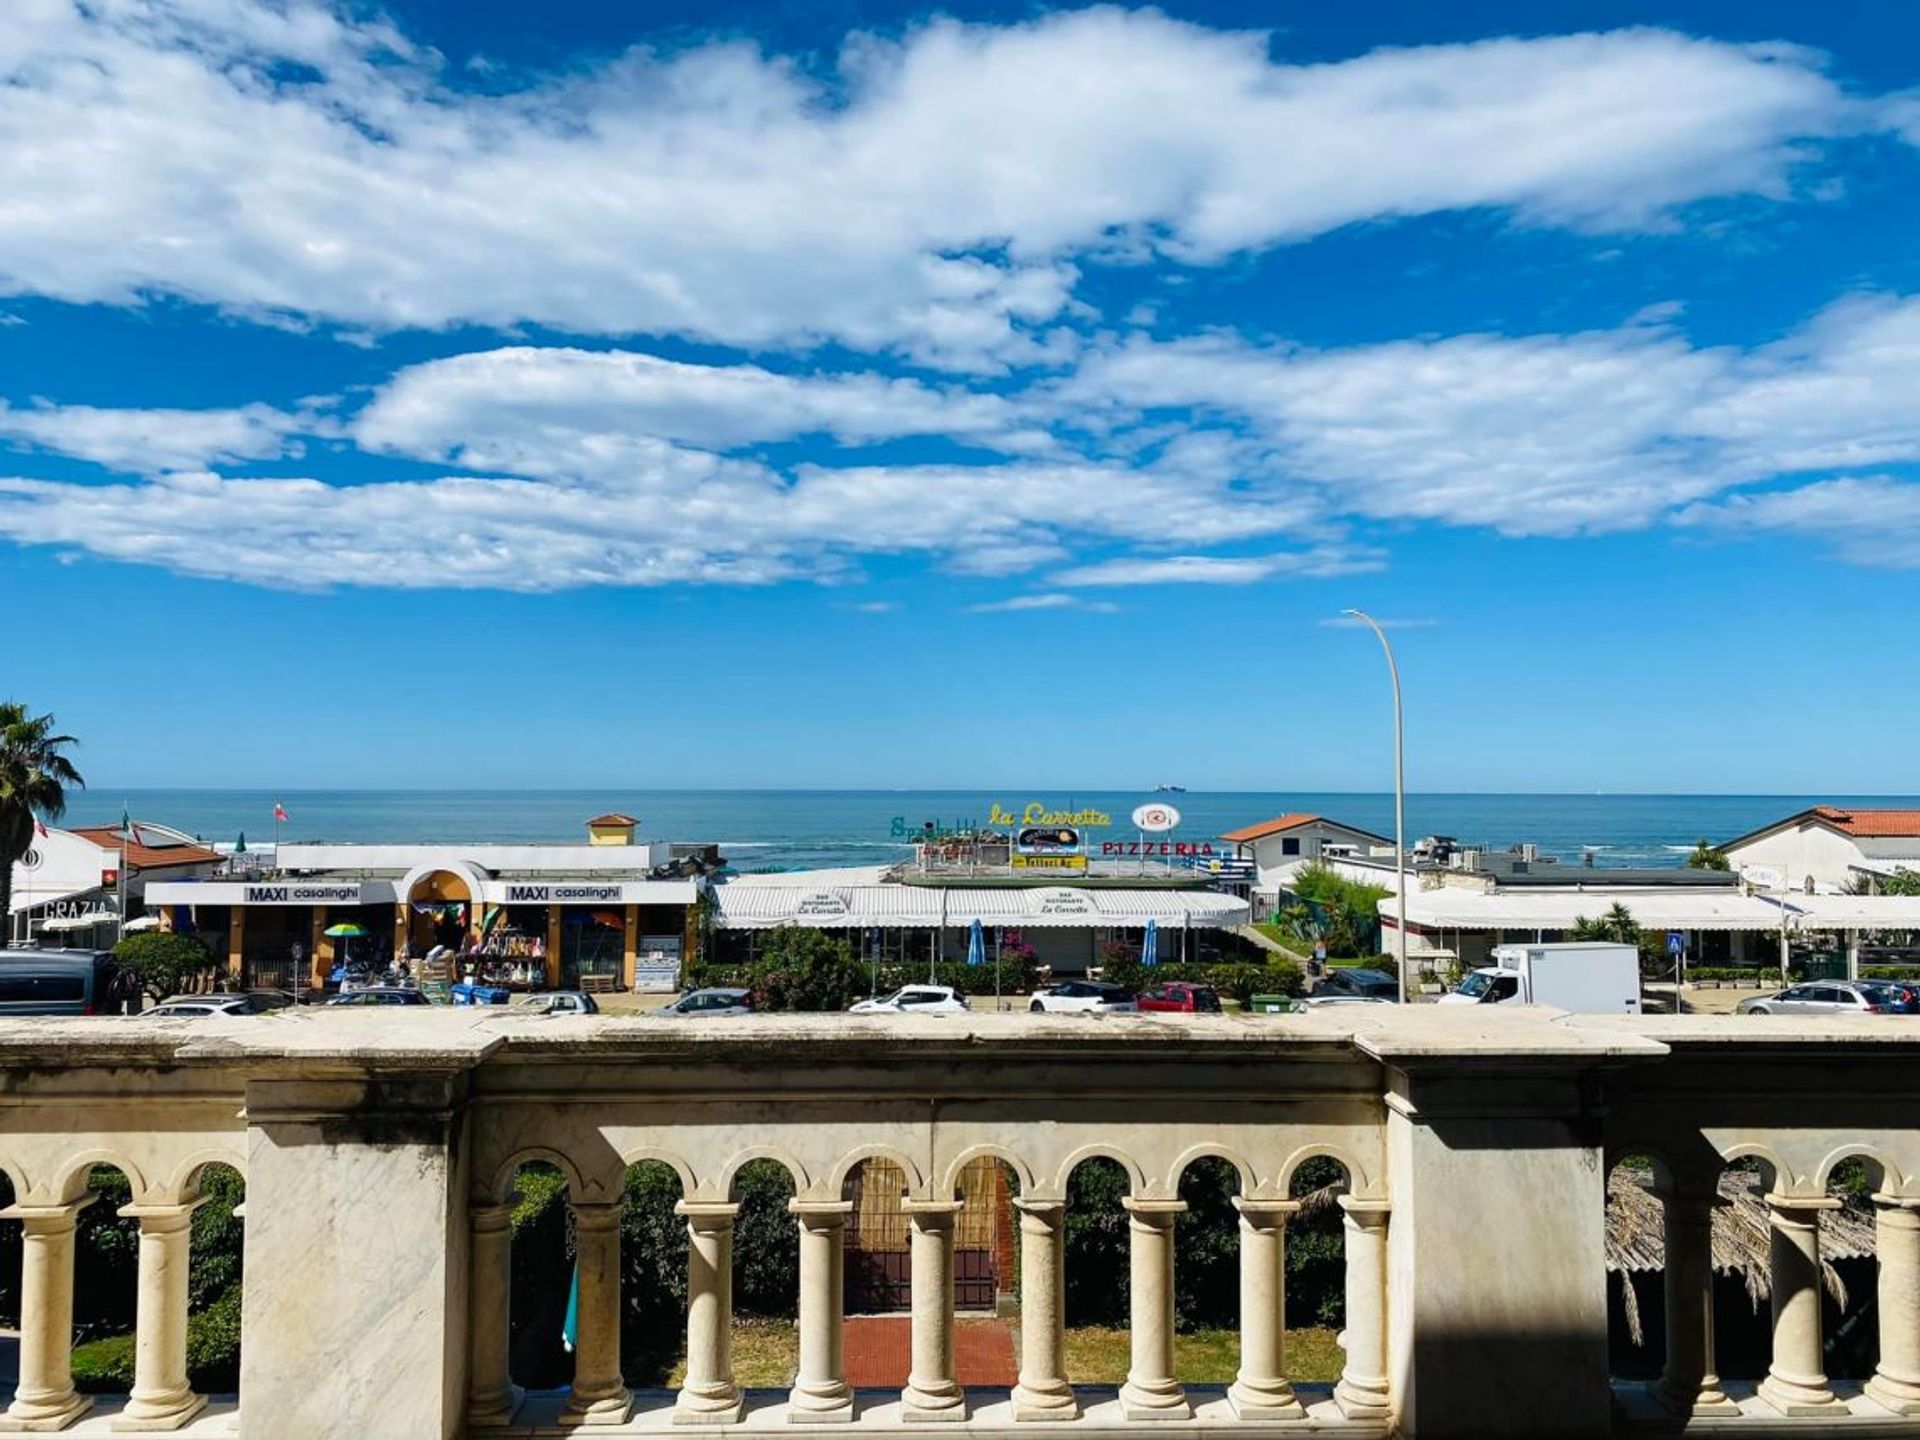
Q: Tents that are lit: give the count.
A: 0